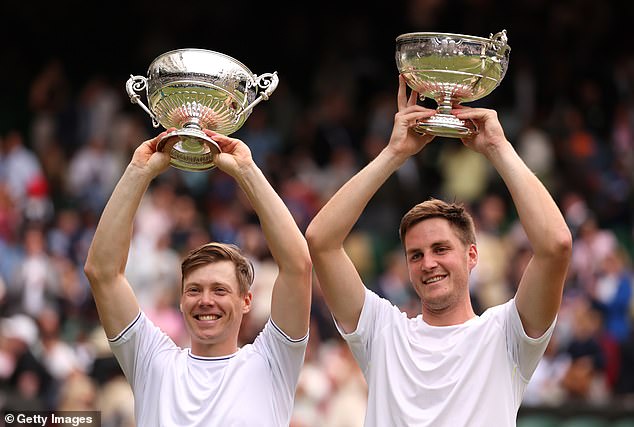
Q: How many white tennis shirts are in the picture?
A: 2